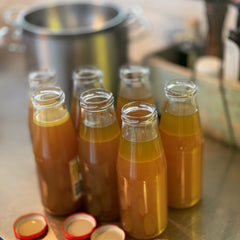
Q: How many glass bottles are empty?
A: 0